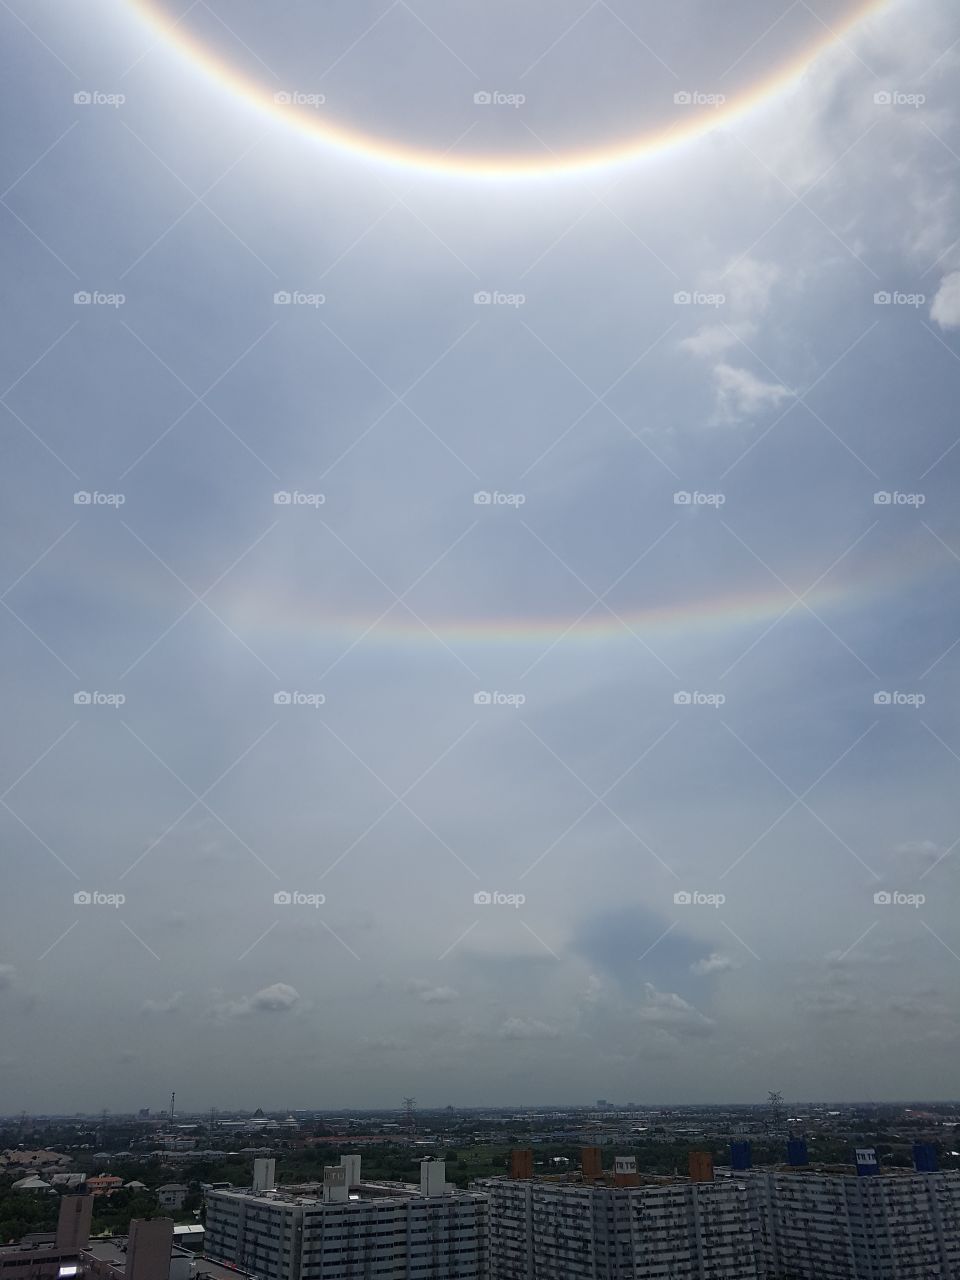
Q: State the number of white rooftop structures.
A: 4